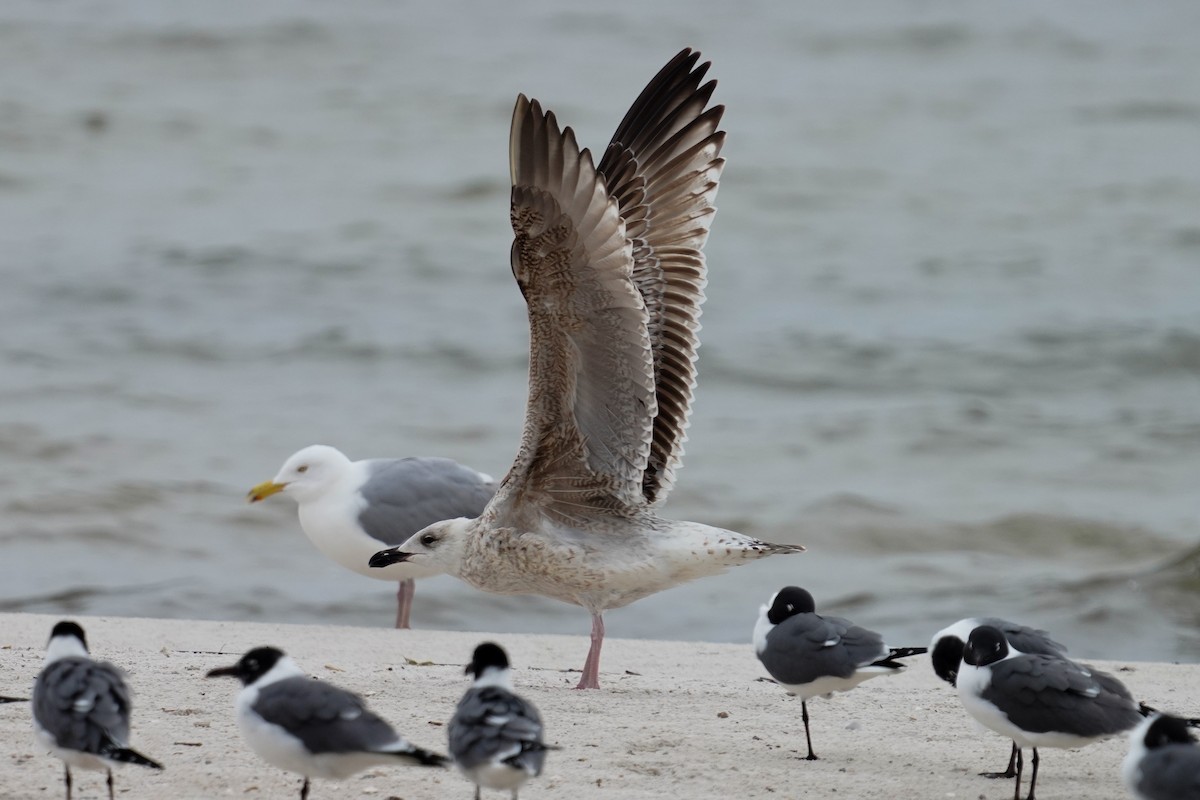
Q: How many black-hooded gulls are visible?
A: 7